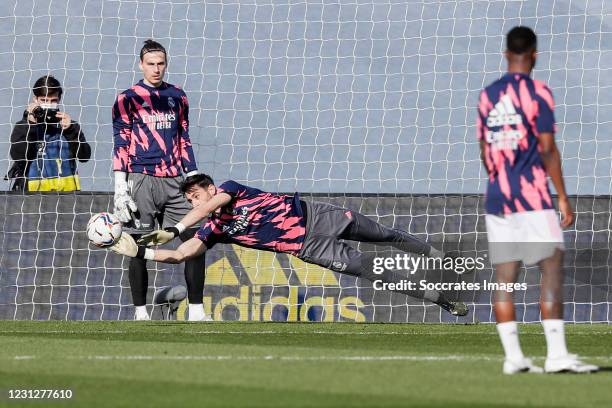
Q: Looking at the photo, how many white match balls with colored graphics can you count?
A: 1